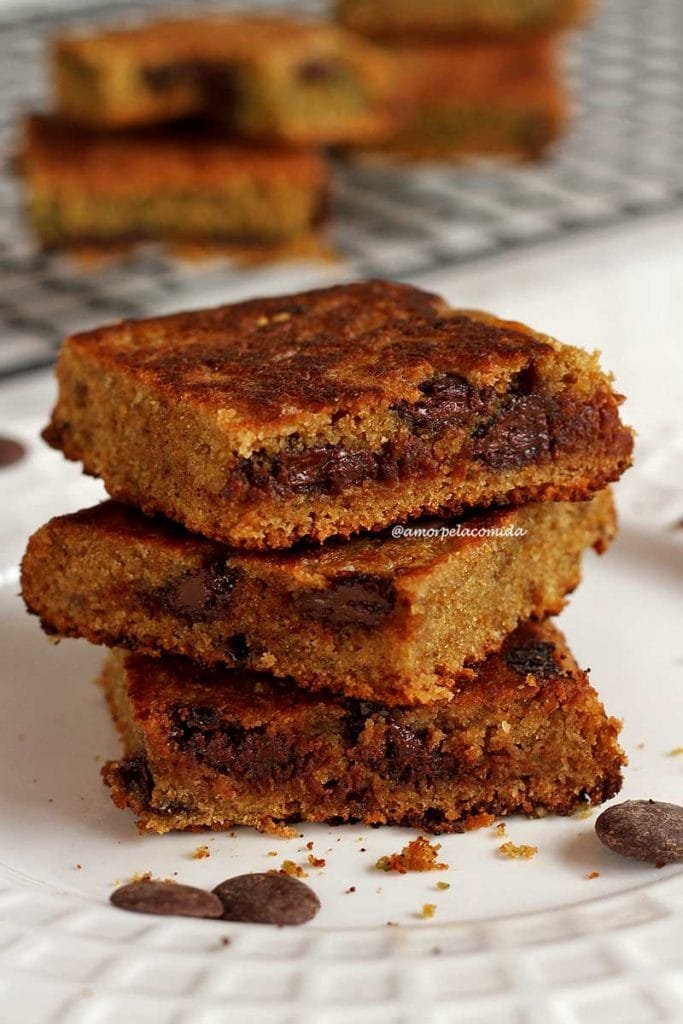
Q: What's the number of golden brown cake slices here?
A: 7